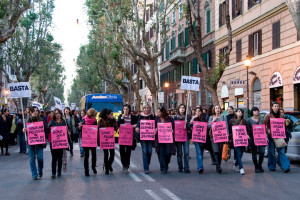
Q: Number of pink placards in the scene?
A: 13